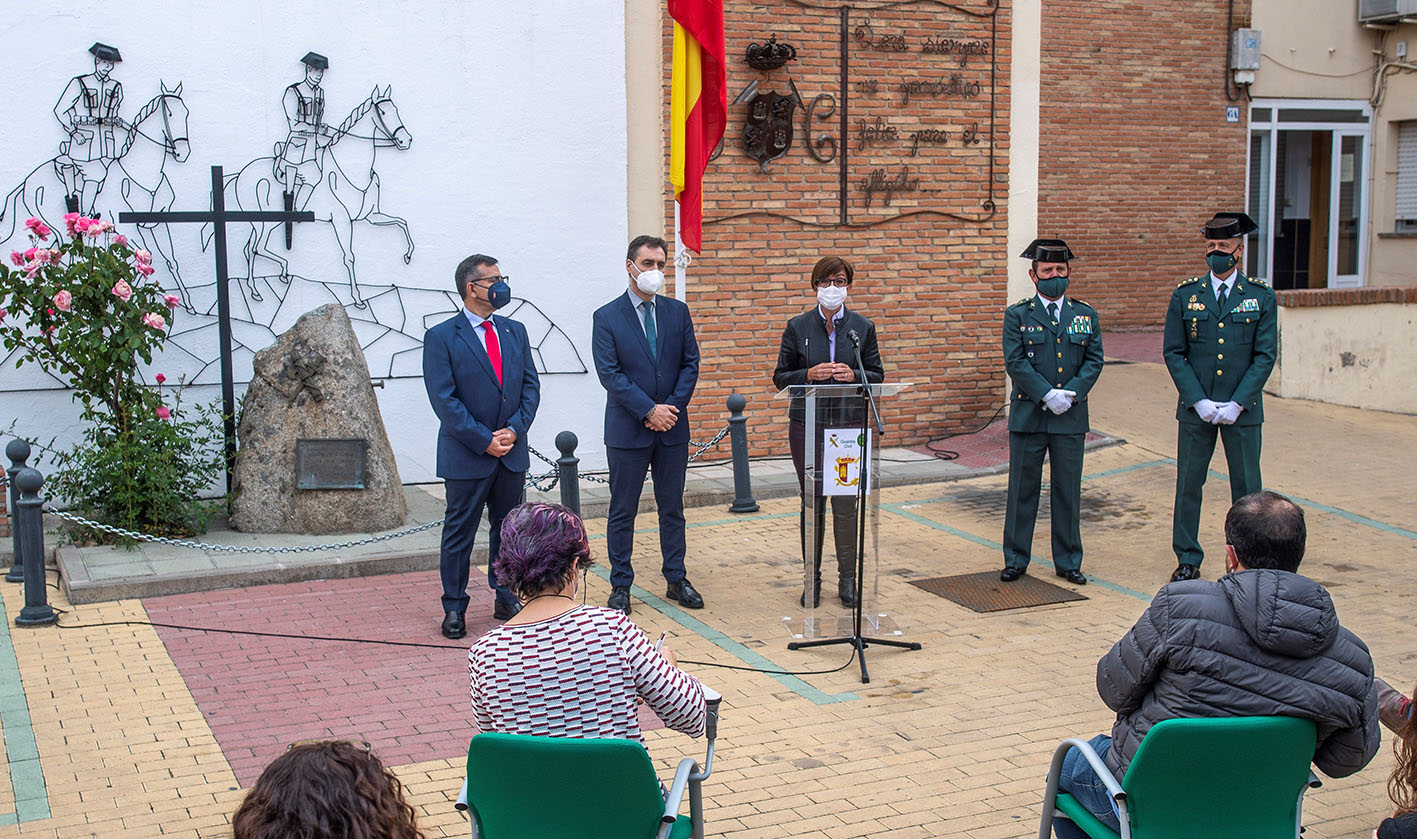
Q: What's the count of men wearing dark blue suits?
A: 2